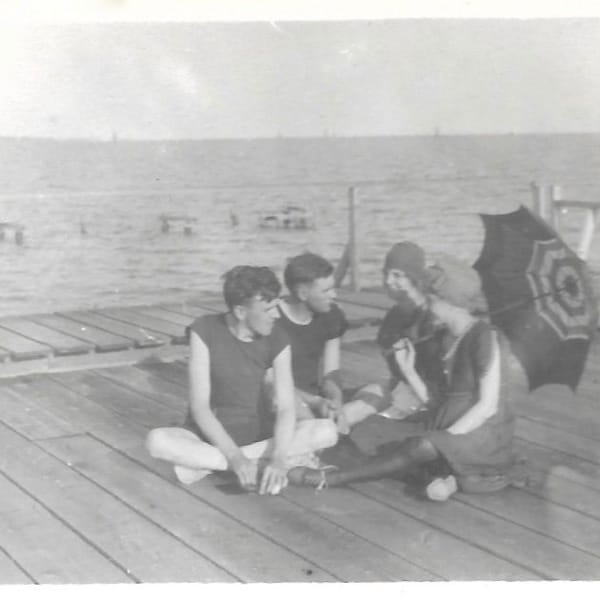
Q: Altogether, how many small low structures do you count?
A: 3